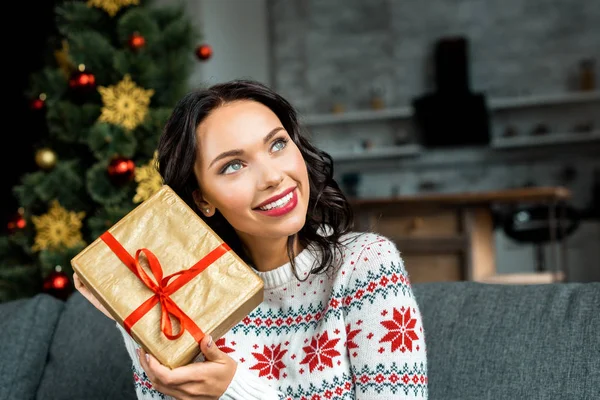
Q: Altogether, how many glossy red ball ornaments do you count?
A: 7